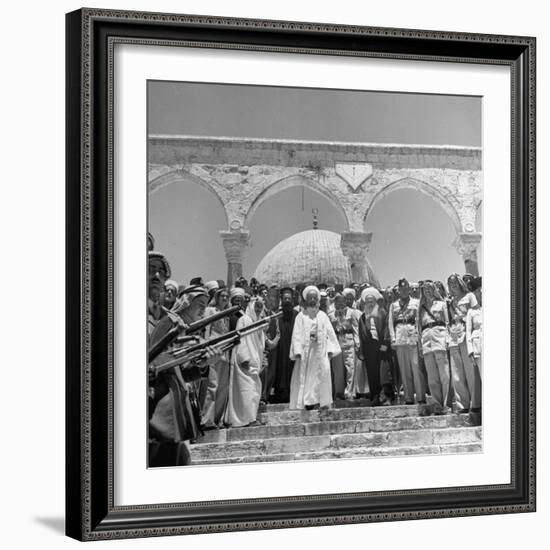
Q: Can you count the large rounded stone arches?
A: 3